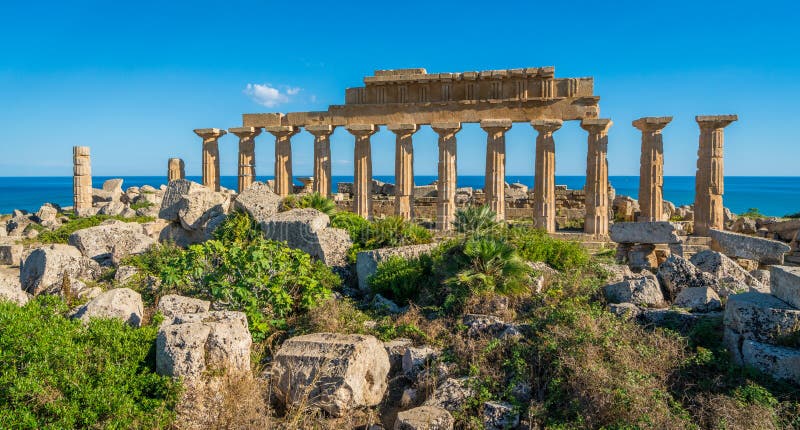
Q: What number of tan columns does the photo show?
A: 14